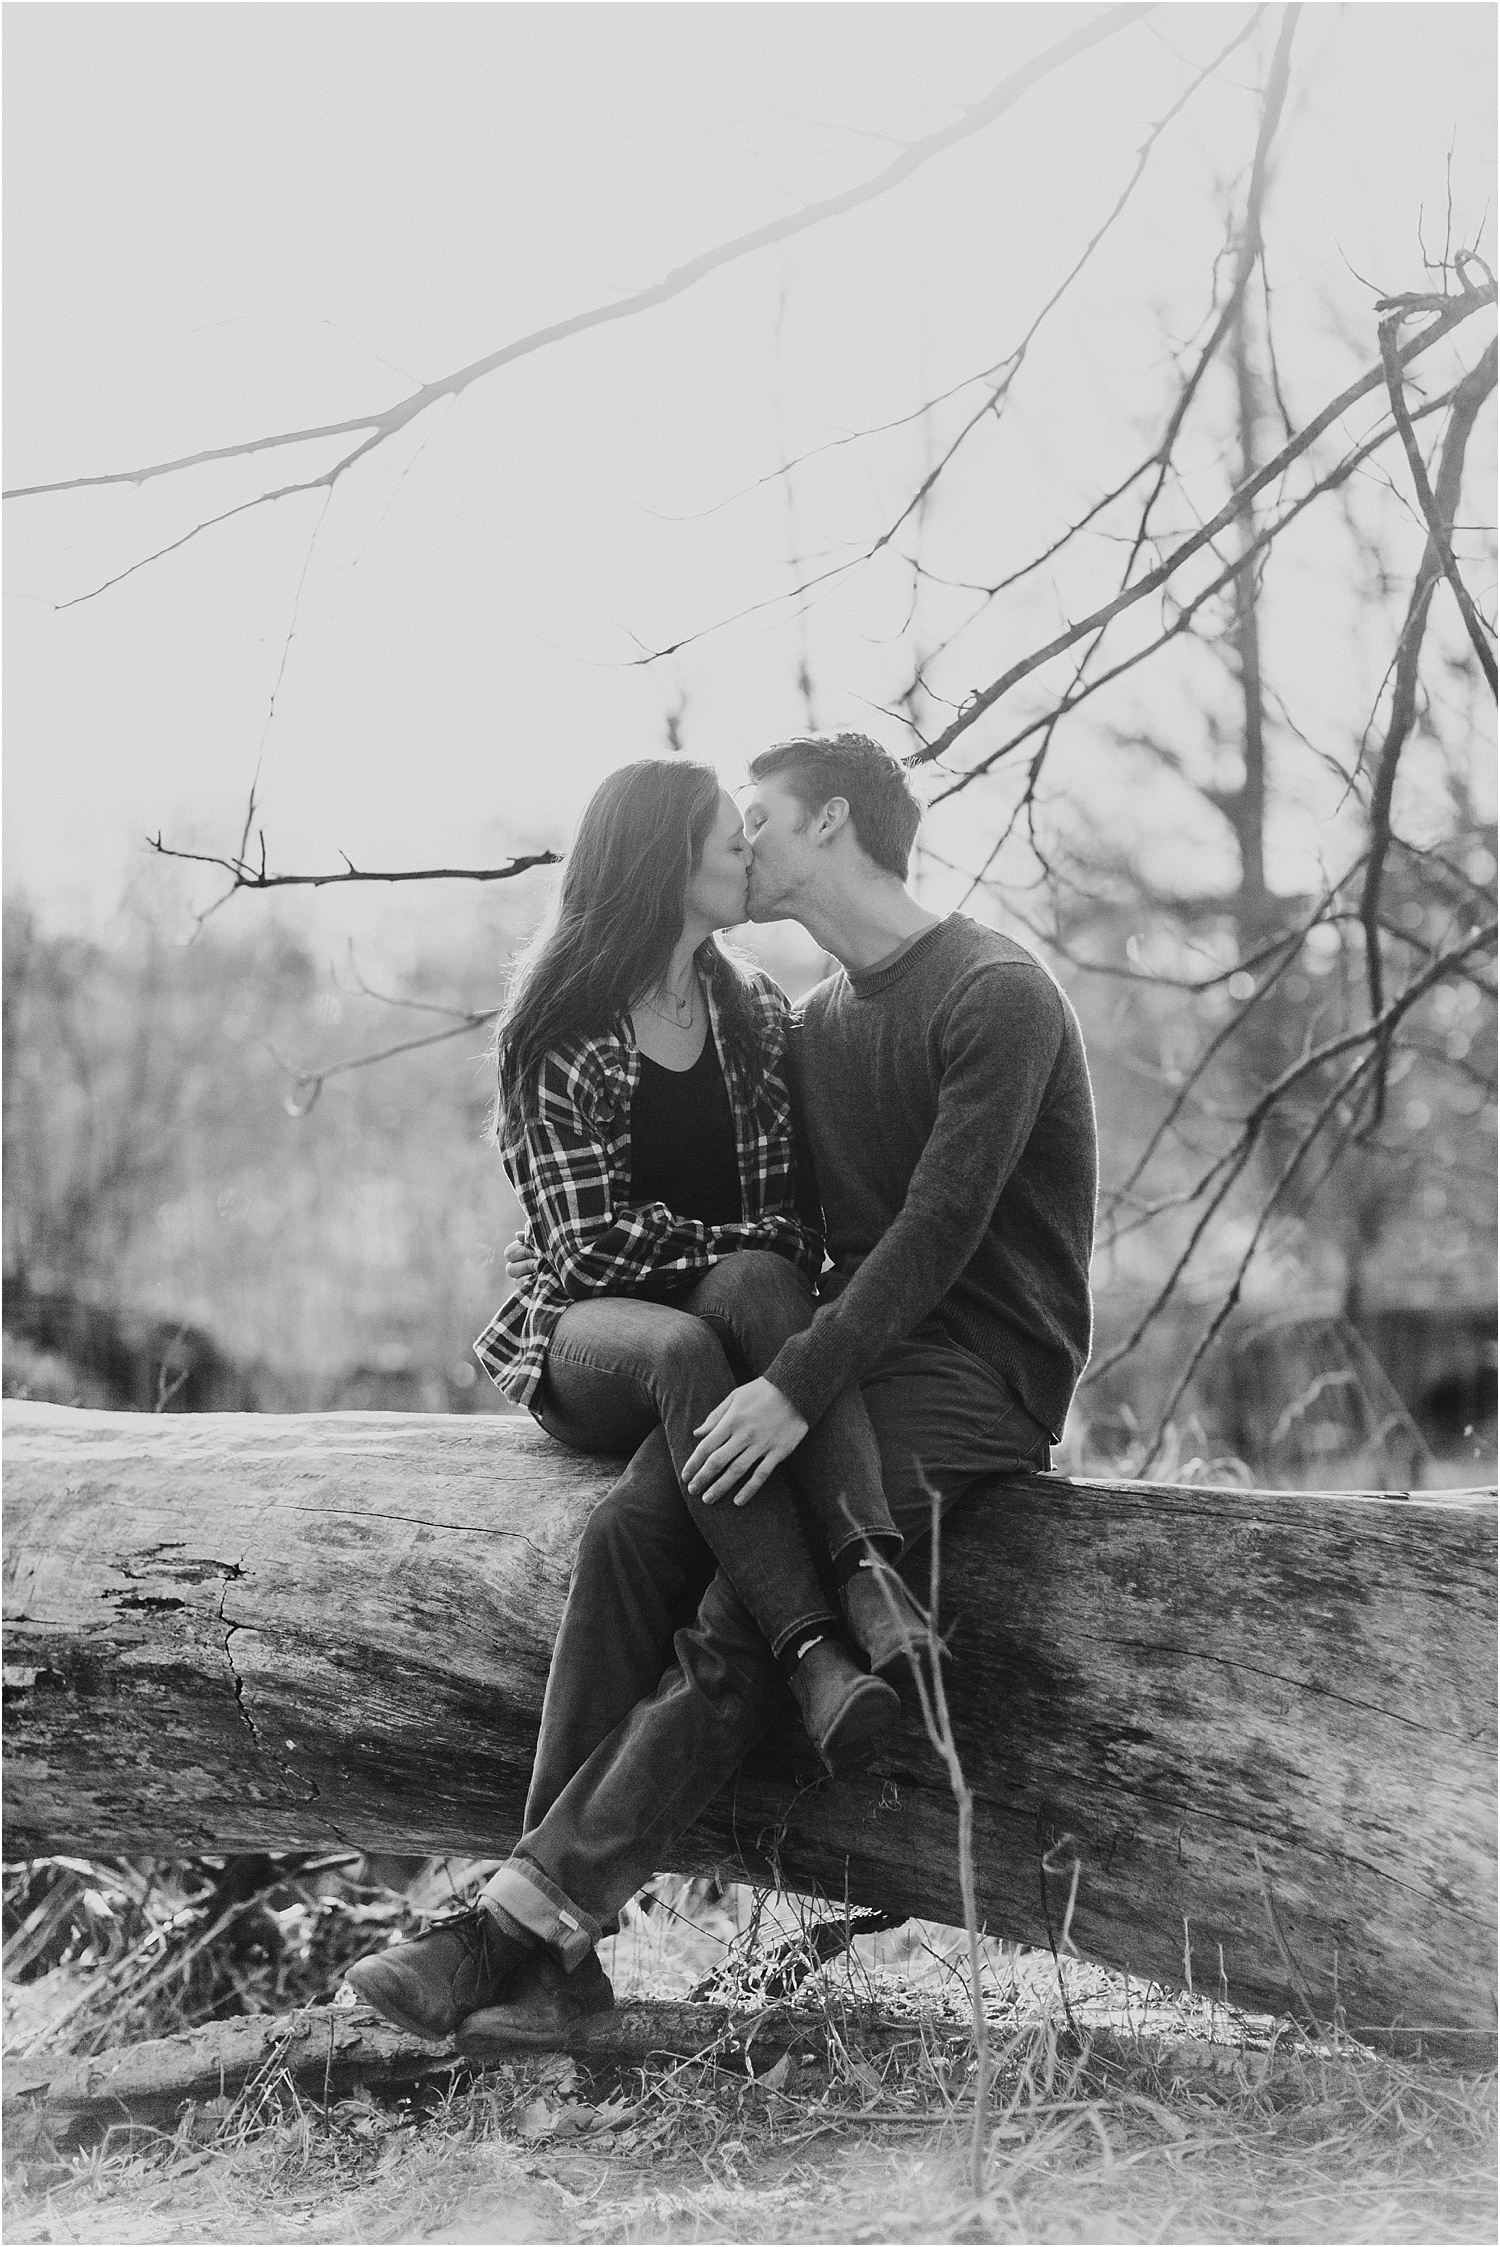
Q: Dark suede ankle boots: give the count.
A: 4